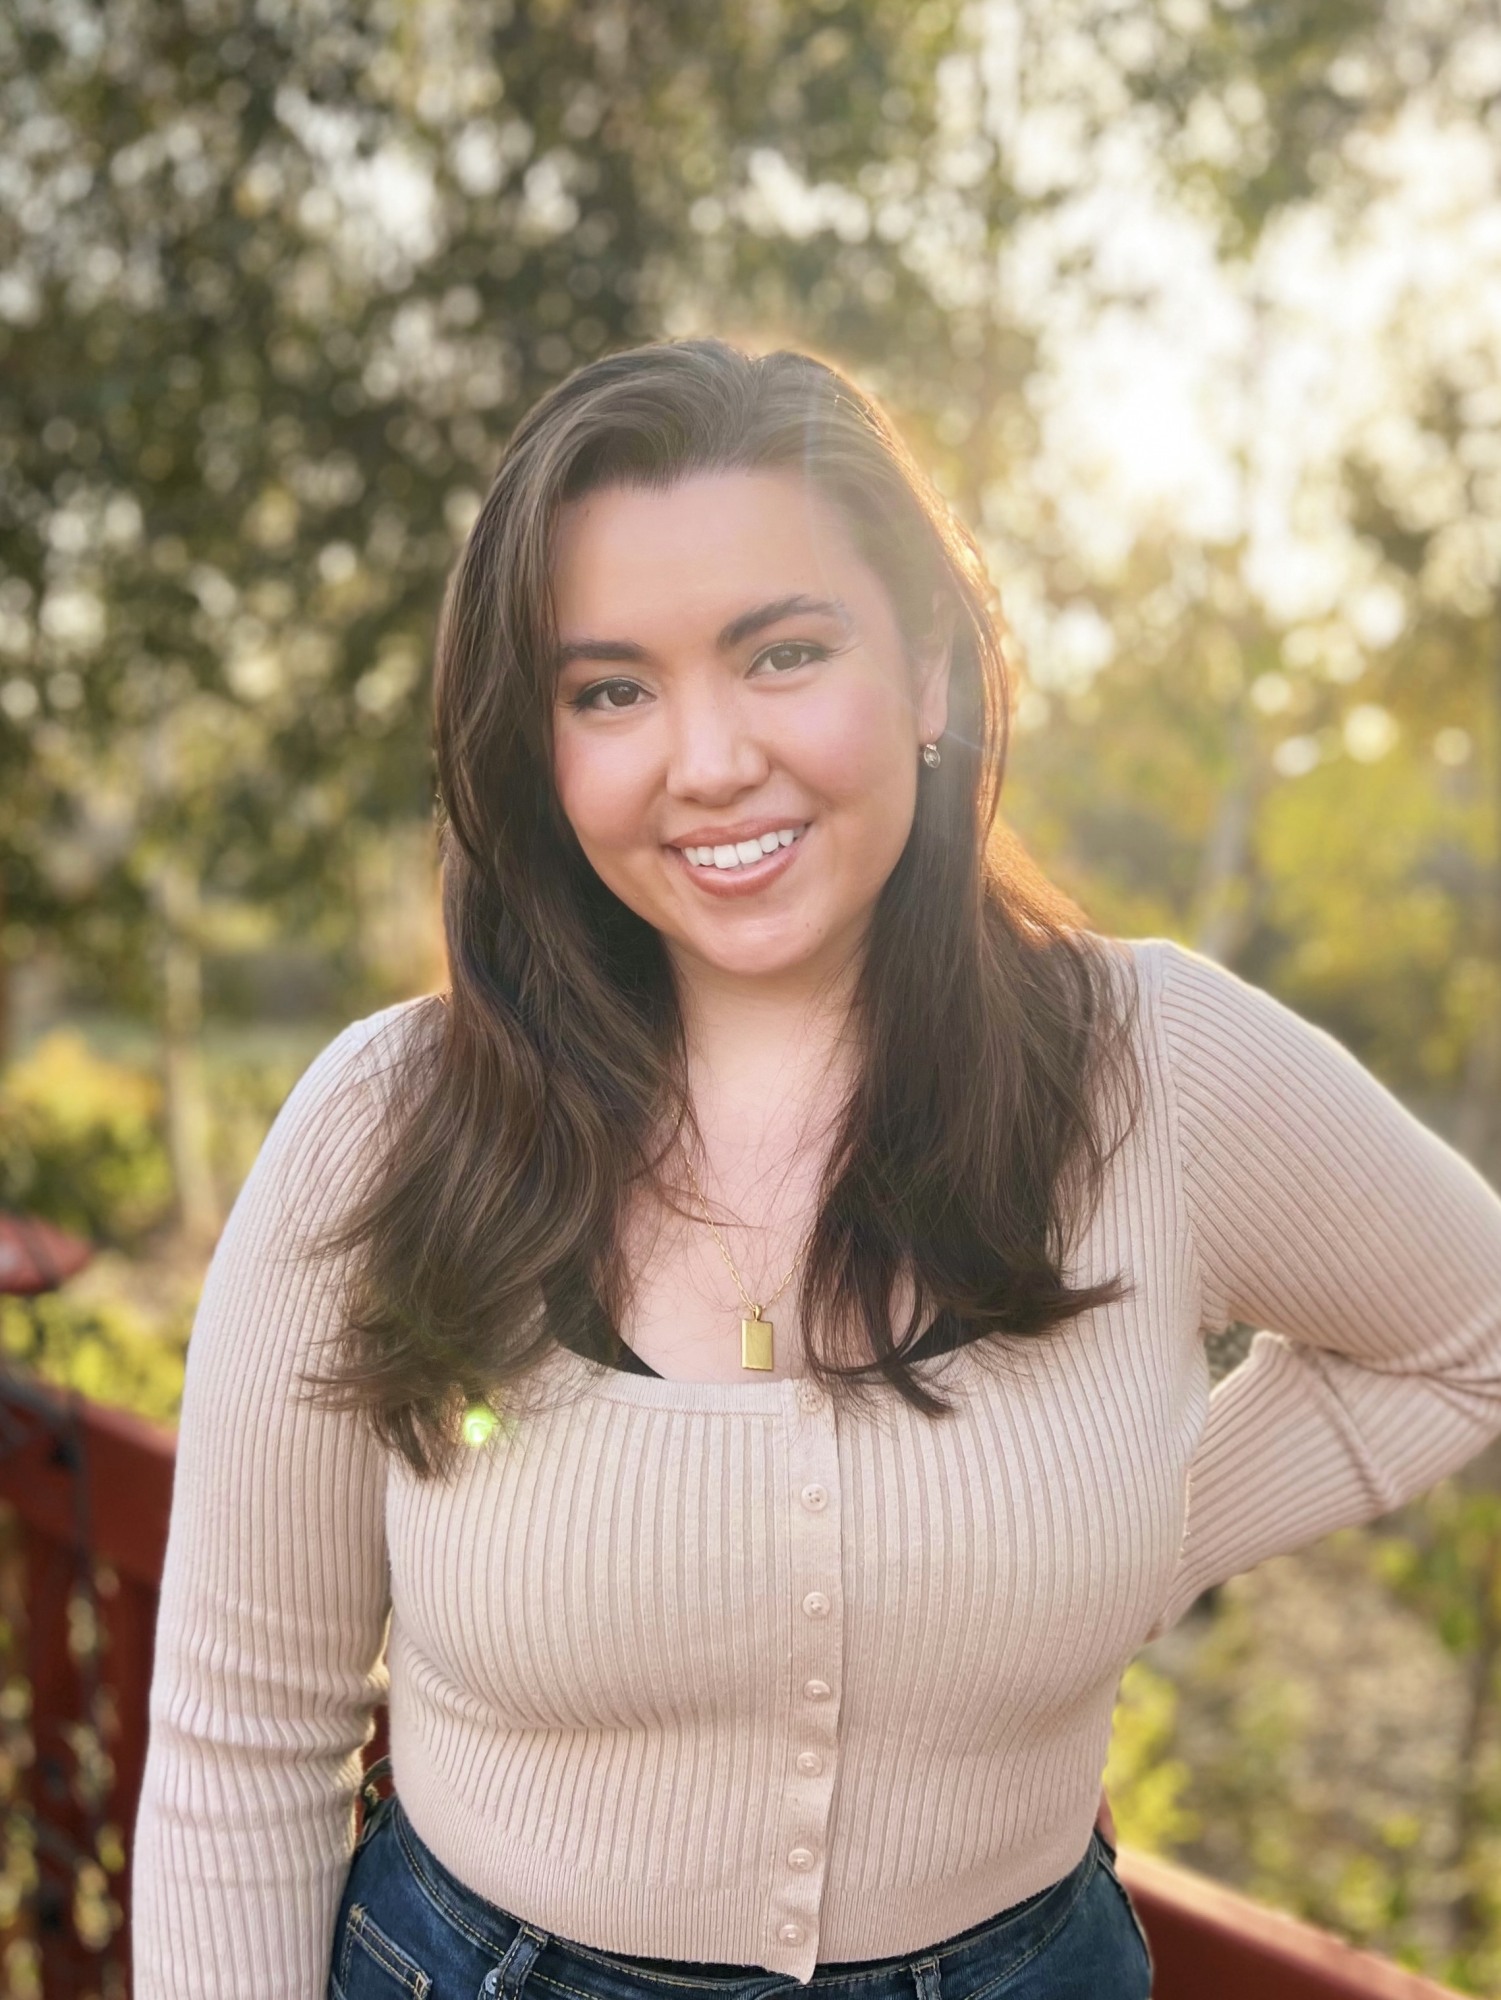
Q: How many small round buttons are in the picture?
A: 7